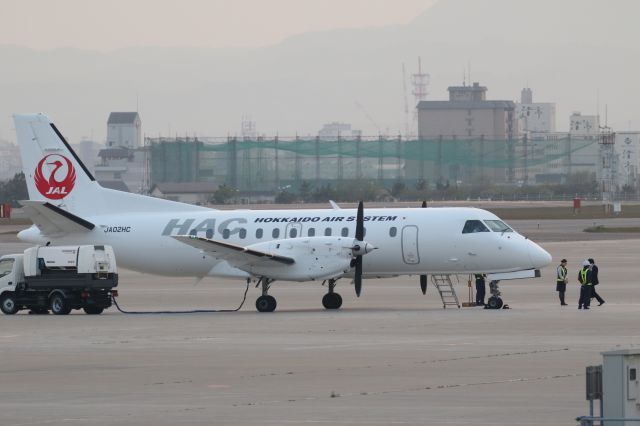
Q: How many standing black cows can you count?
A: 0